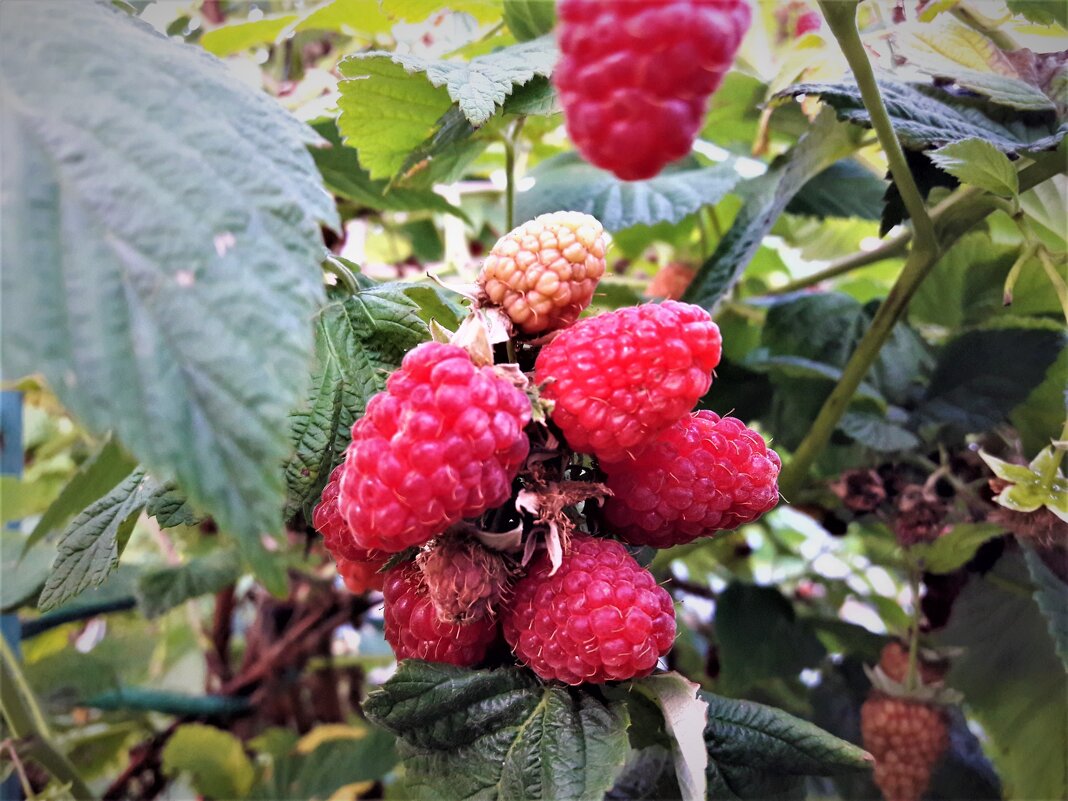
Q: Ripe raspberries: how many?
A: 7